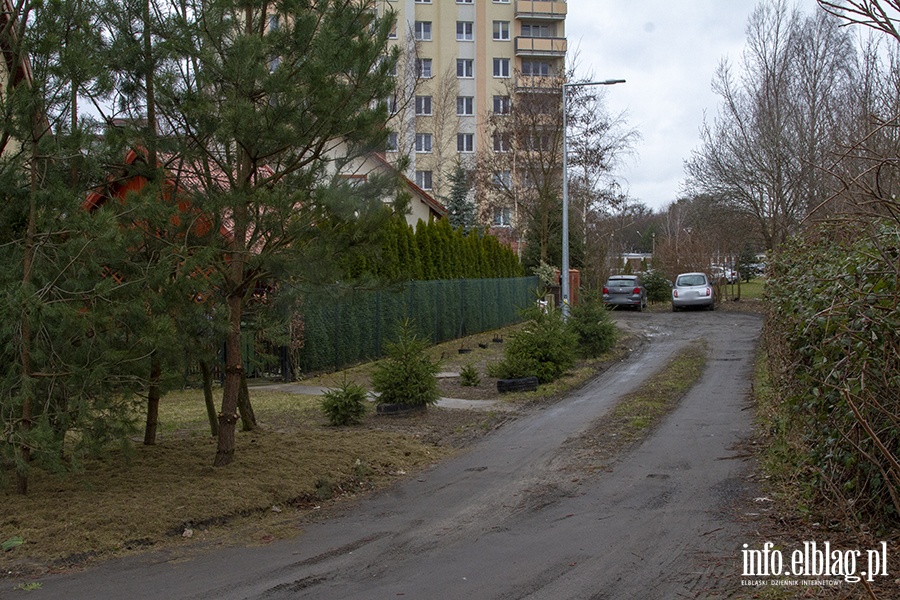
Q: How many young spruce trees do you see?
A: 5